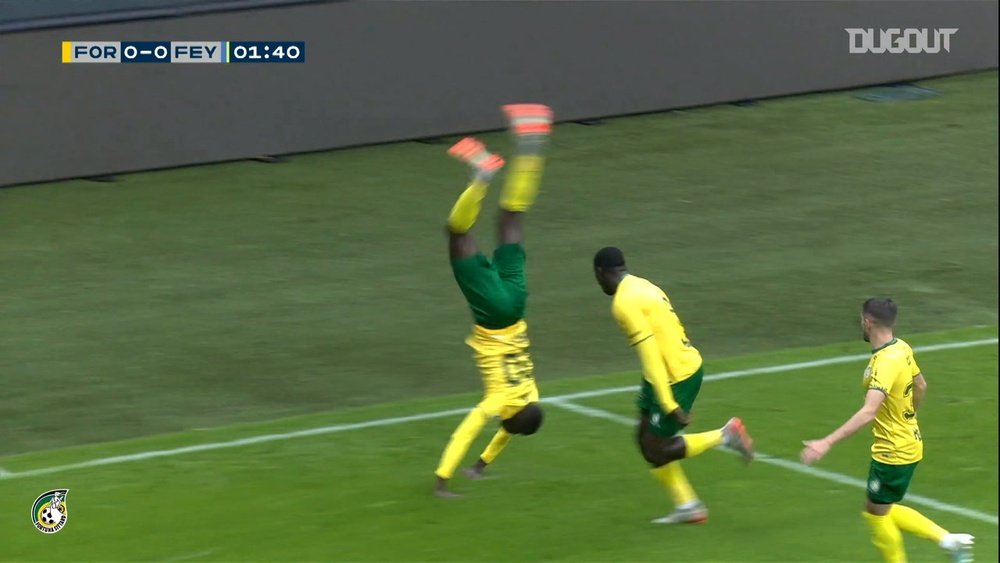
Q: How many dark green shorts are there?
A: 3